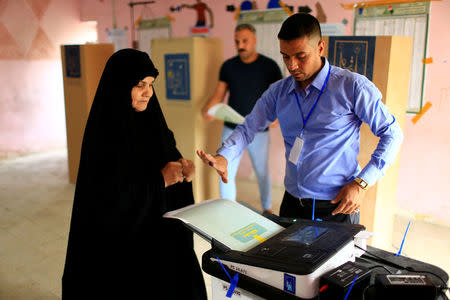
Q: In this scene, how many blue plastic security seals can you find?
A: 4